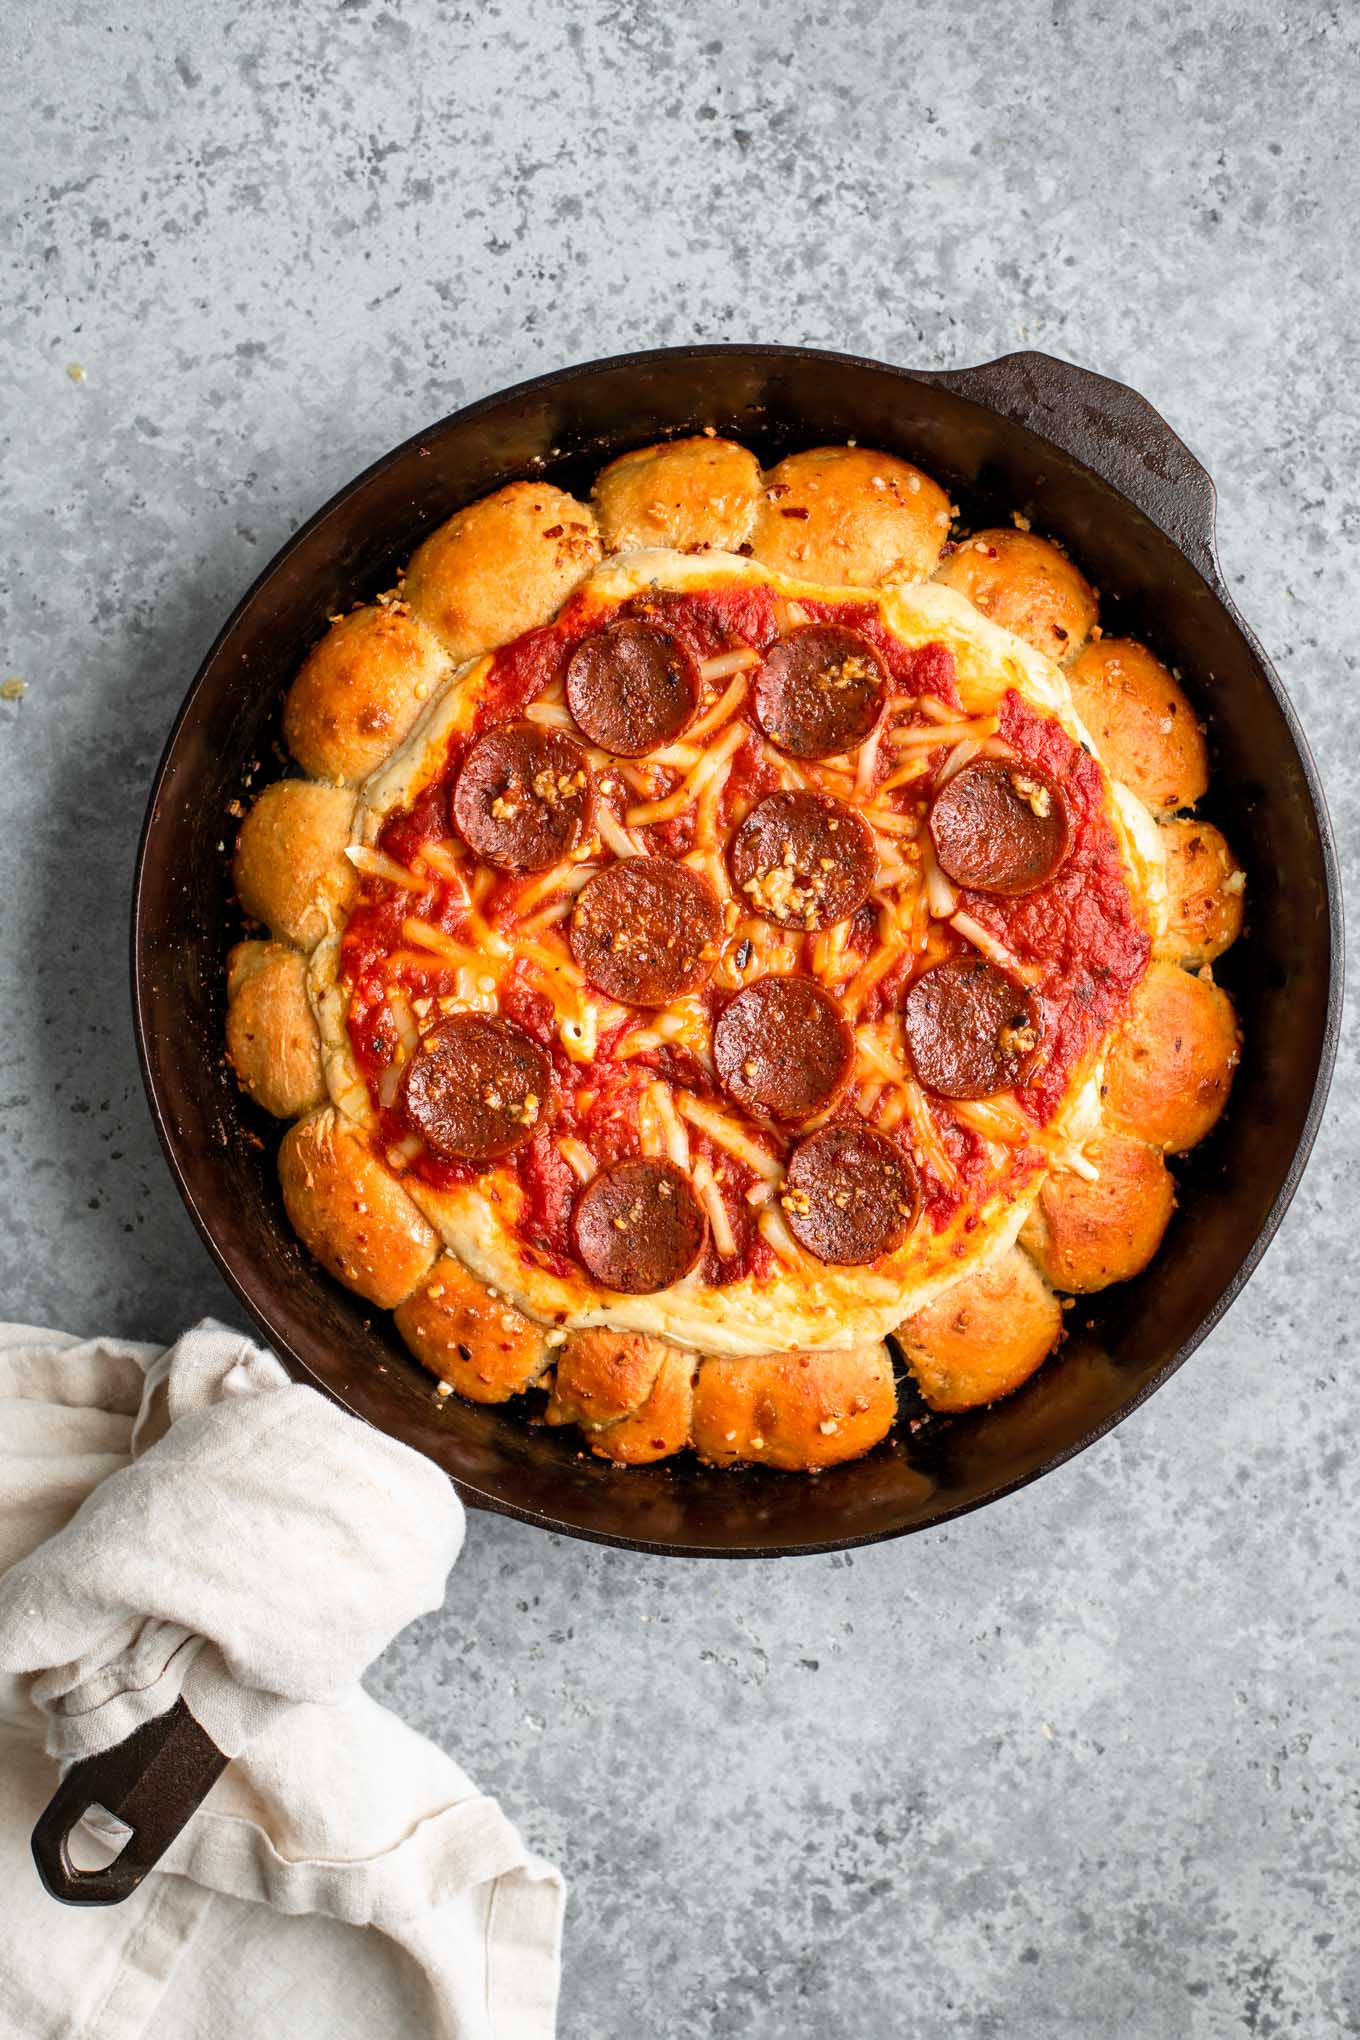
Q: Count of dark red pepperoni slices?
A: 11